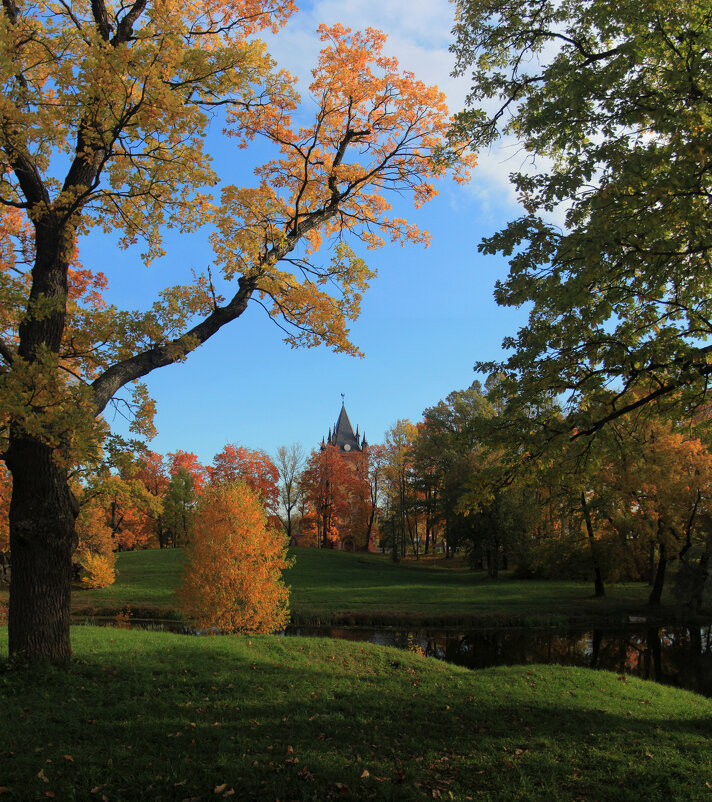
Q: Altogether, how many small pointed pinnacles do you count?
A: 5